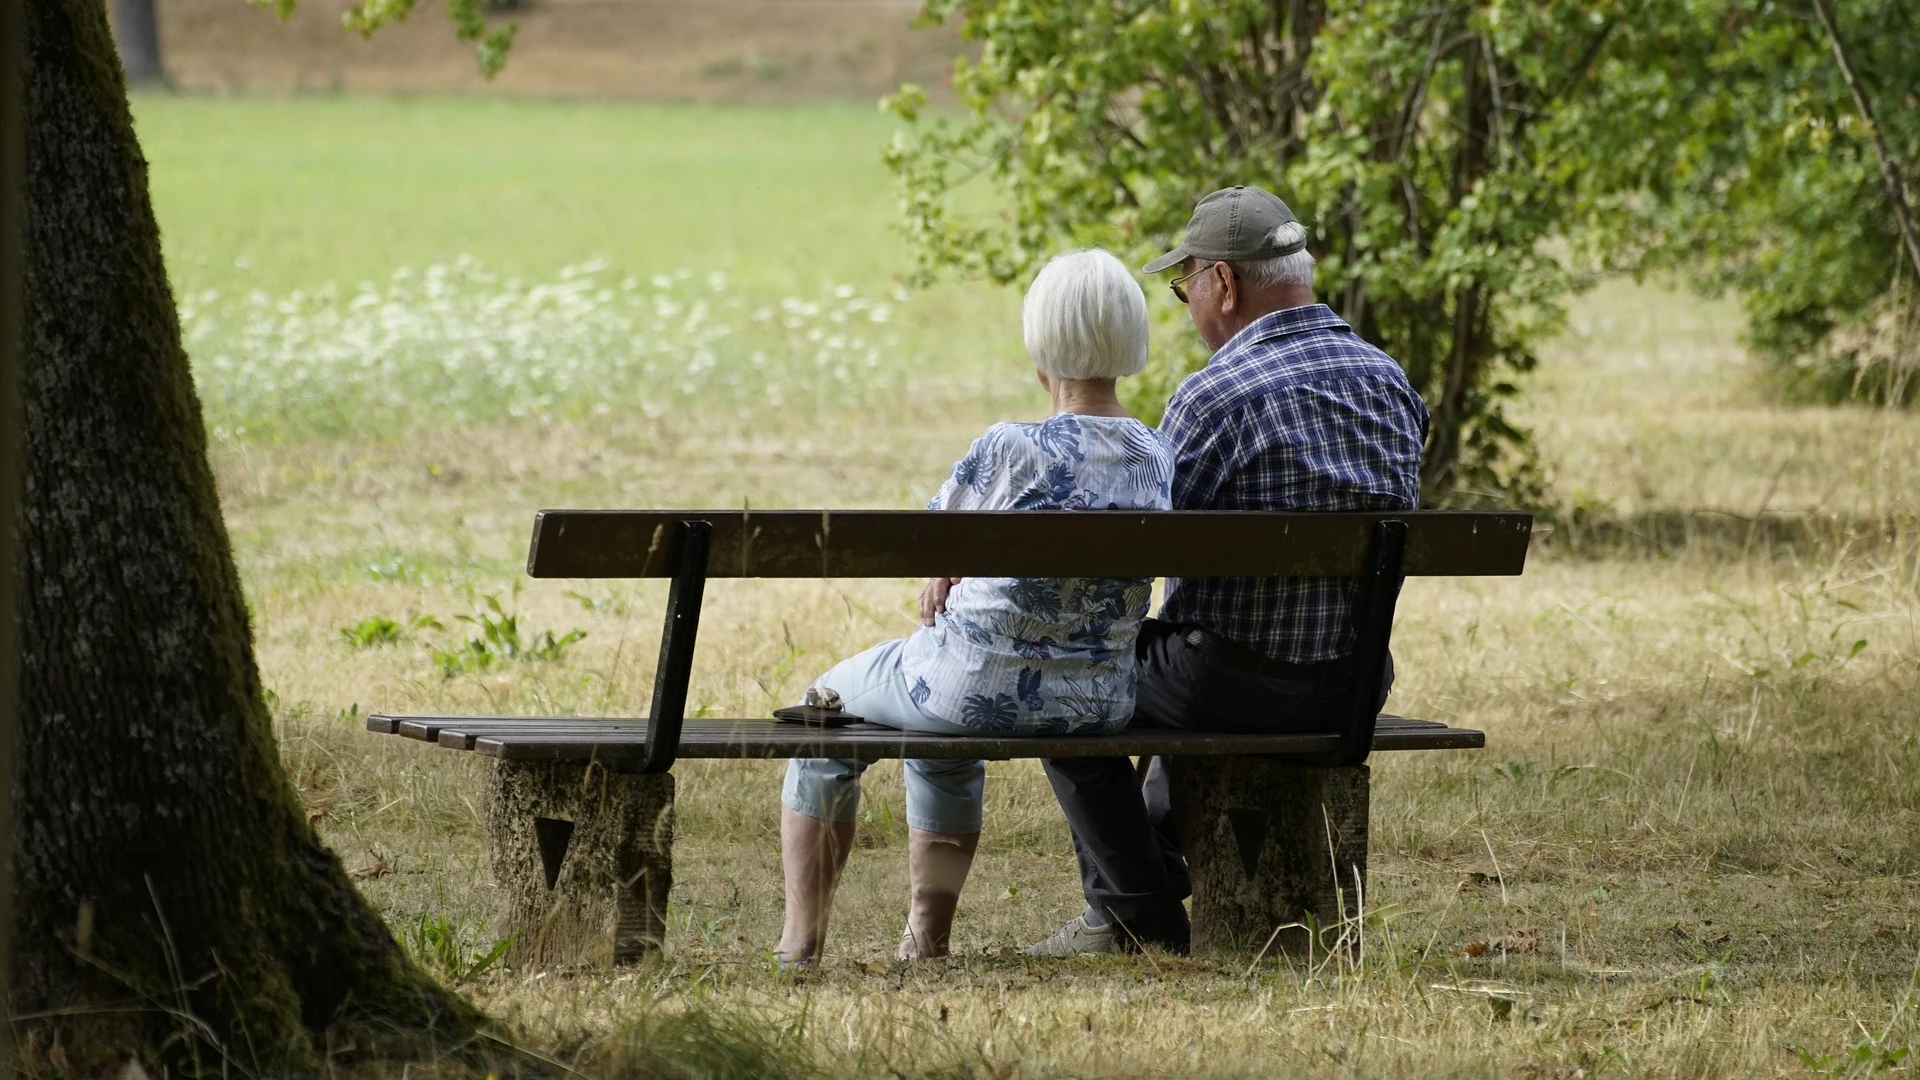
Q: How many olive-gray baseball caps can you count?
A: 1